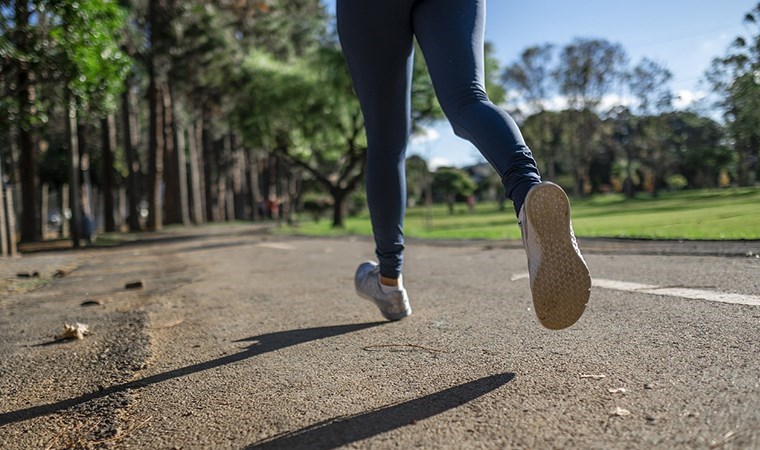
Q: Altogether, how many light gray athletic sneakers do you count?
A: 2